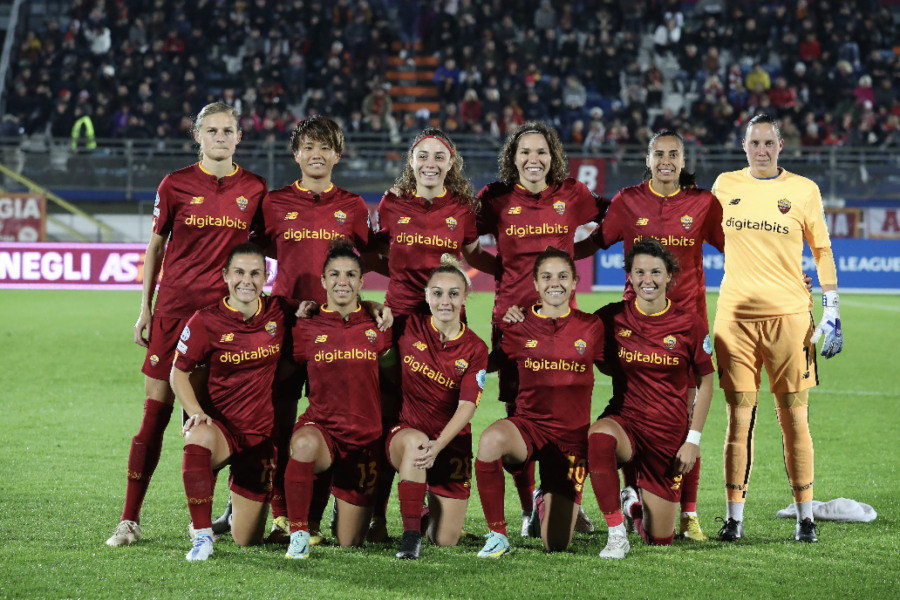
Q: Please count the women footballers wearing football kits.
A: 11